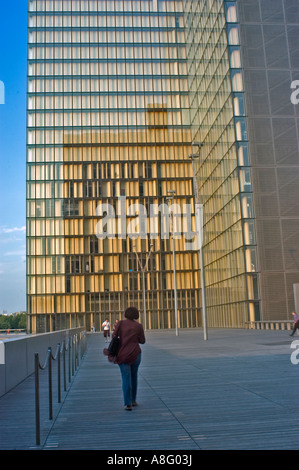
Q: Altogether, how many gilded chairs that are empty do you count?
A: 0